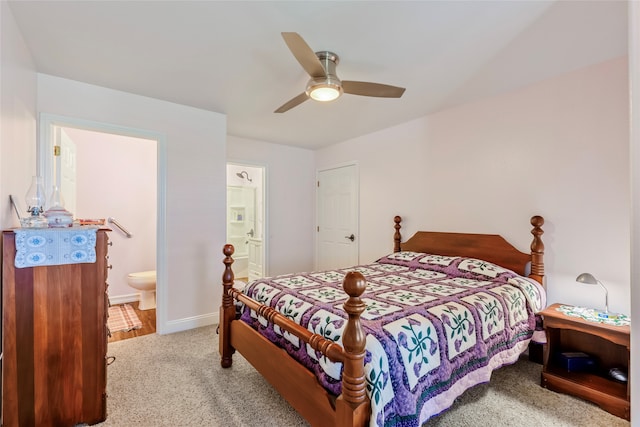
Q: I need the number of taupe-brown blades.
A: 3